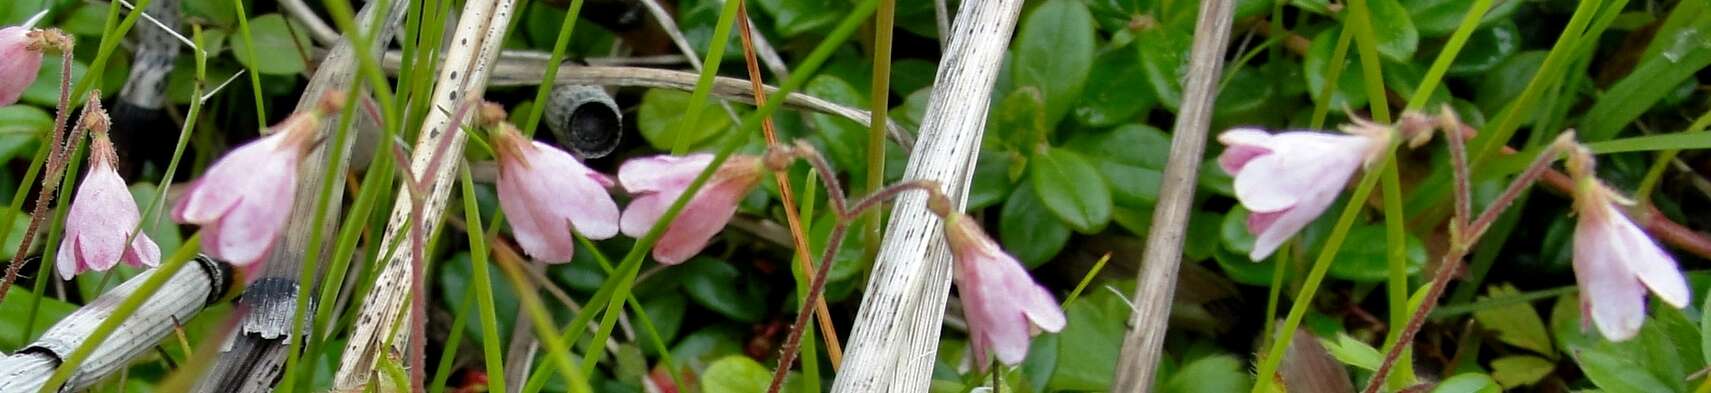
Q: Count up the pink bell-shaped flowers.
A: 8